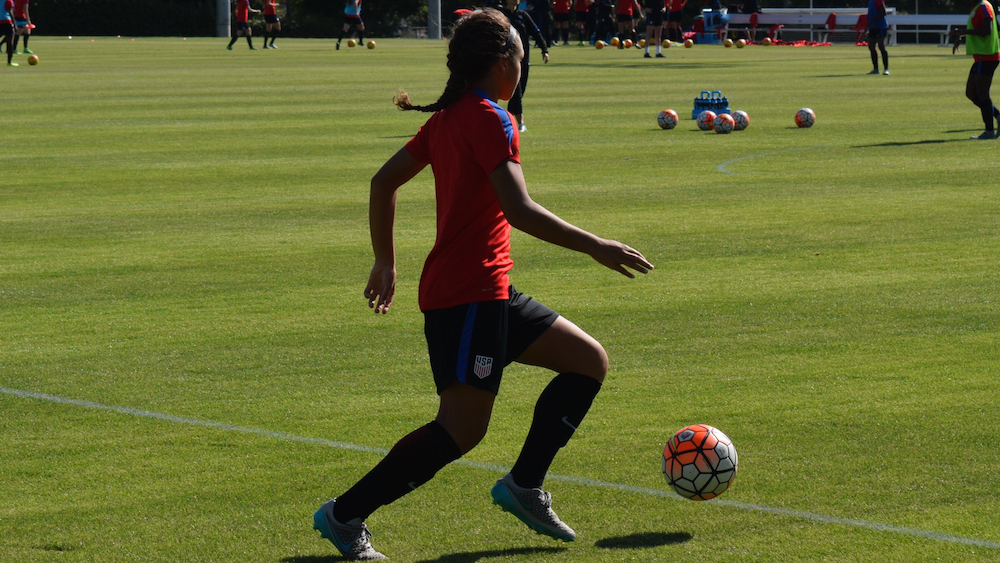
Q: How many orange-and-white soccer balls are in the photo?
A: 6